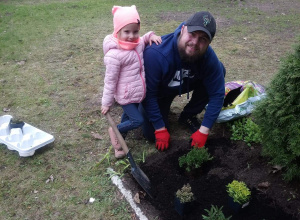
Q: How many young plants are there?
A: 4